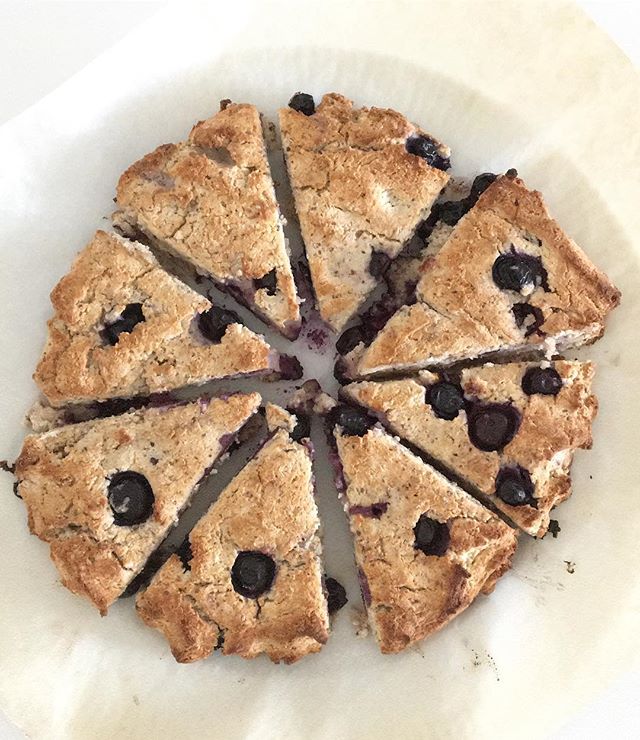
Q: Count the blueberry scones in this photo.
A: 8